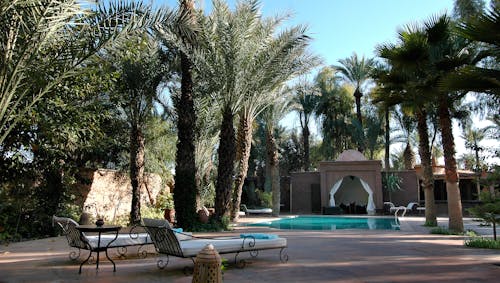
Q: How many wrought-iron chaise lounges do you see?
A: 2